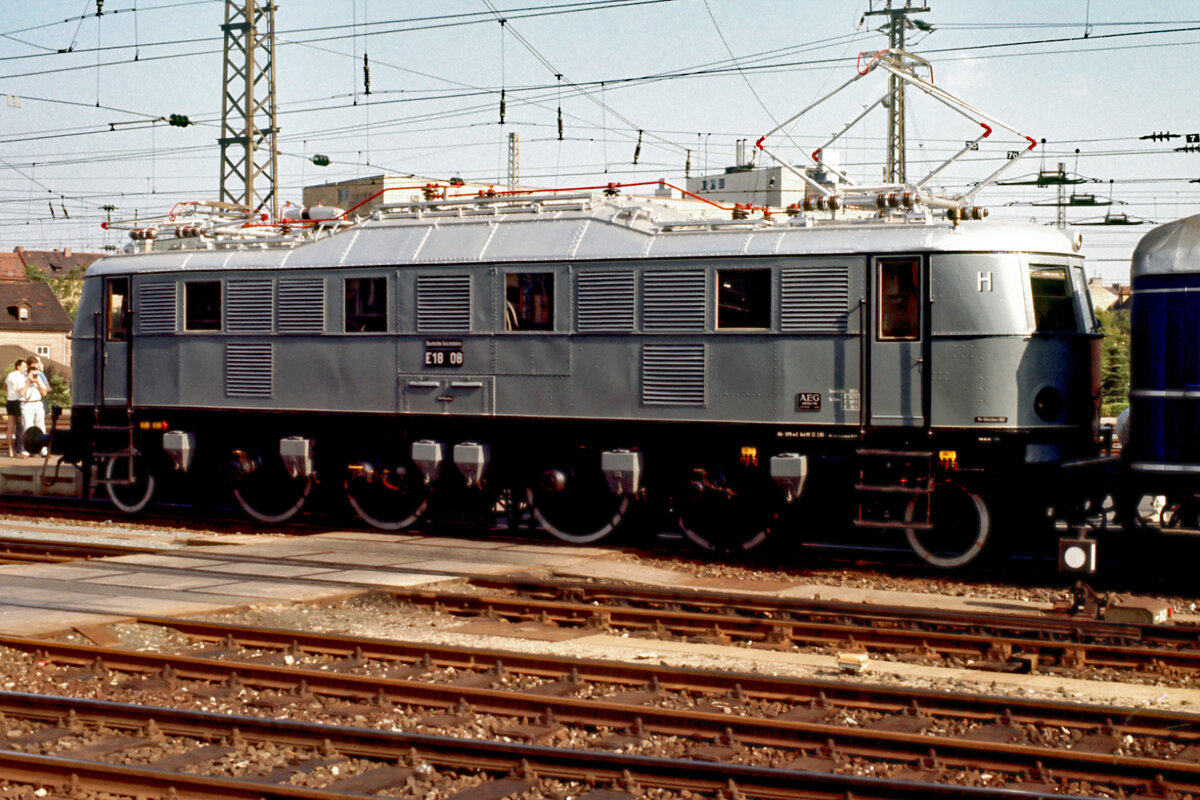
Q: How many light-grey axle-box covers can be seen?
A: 6